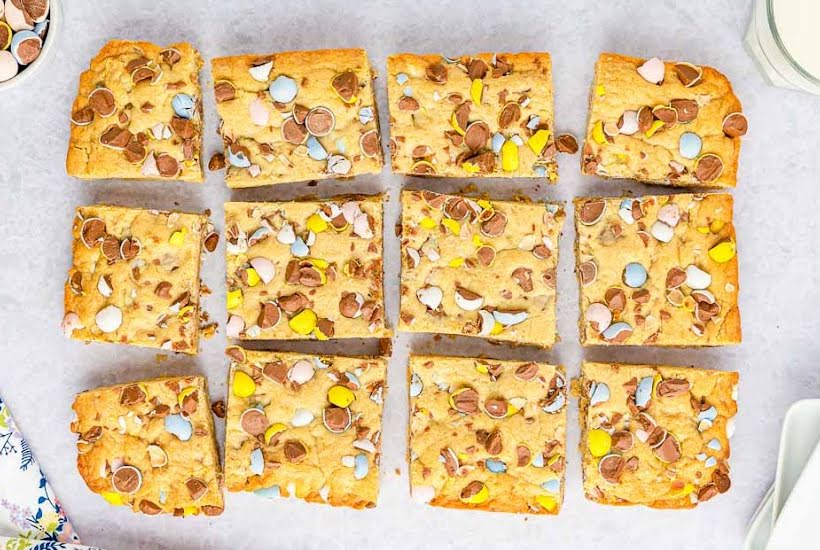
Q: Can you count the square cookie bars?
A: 12